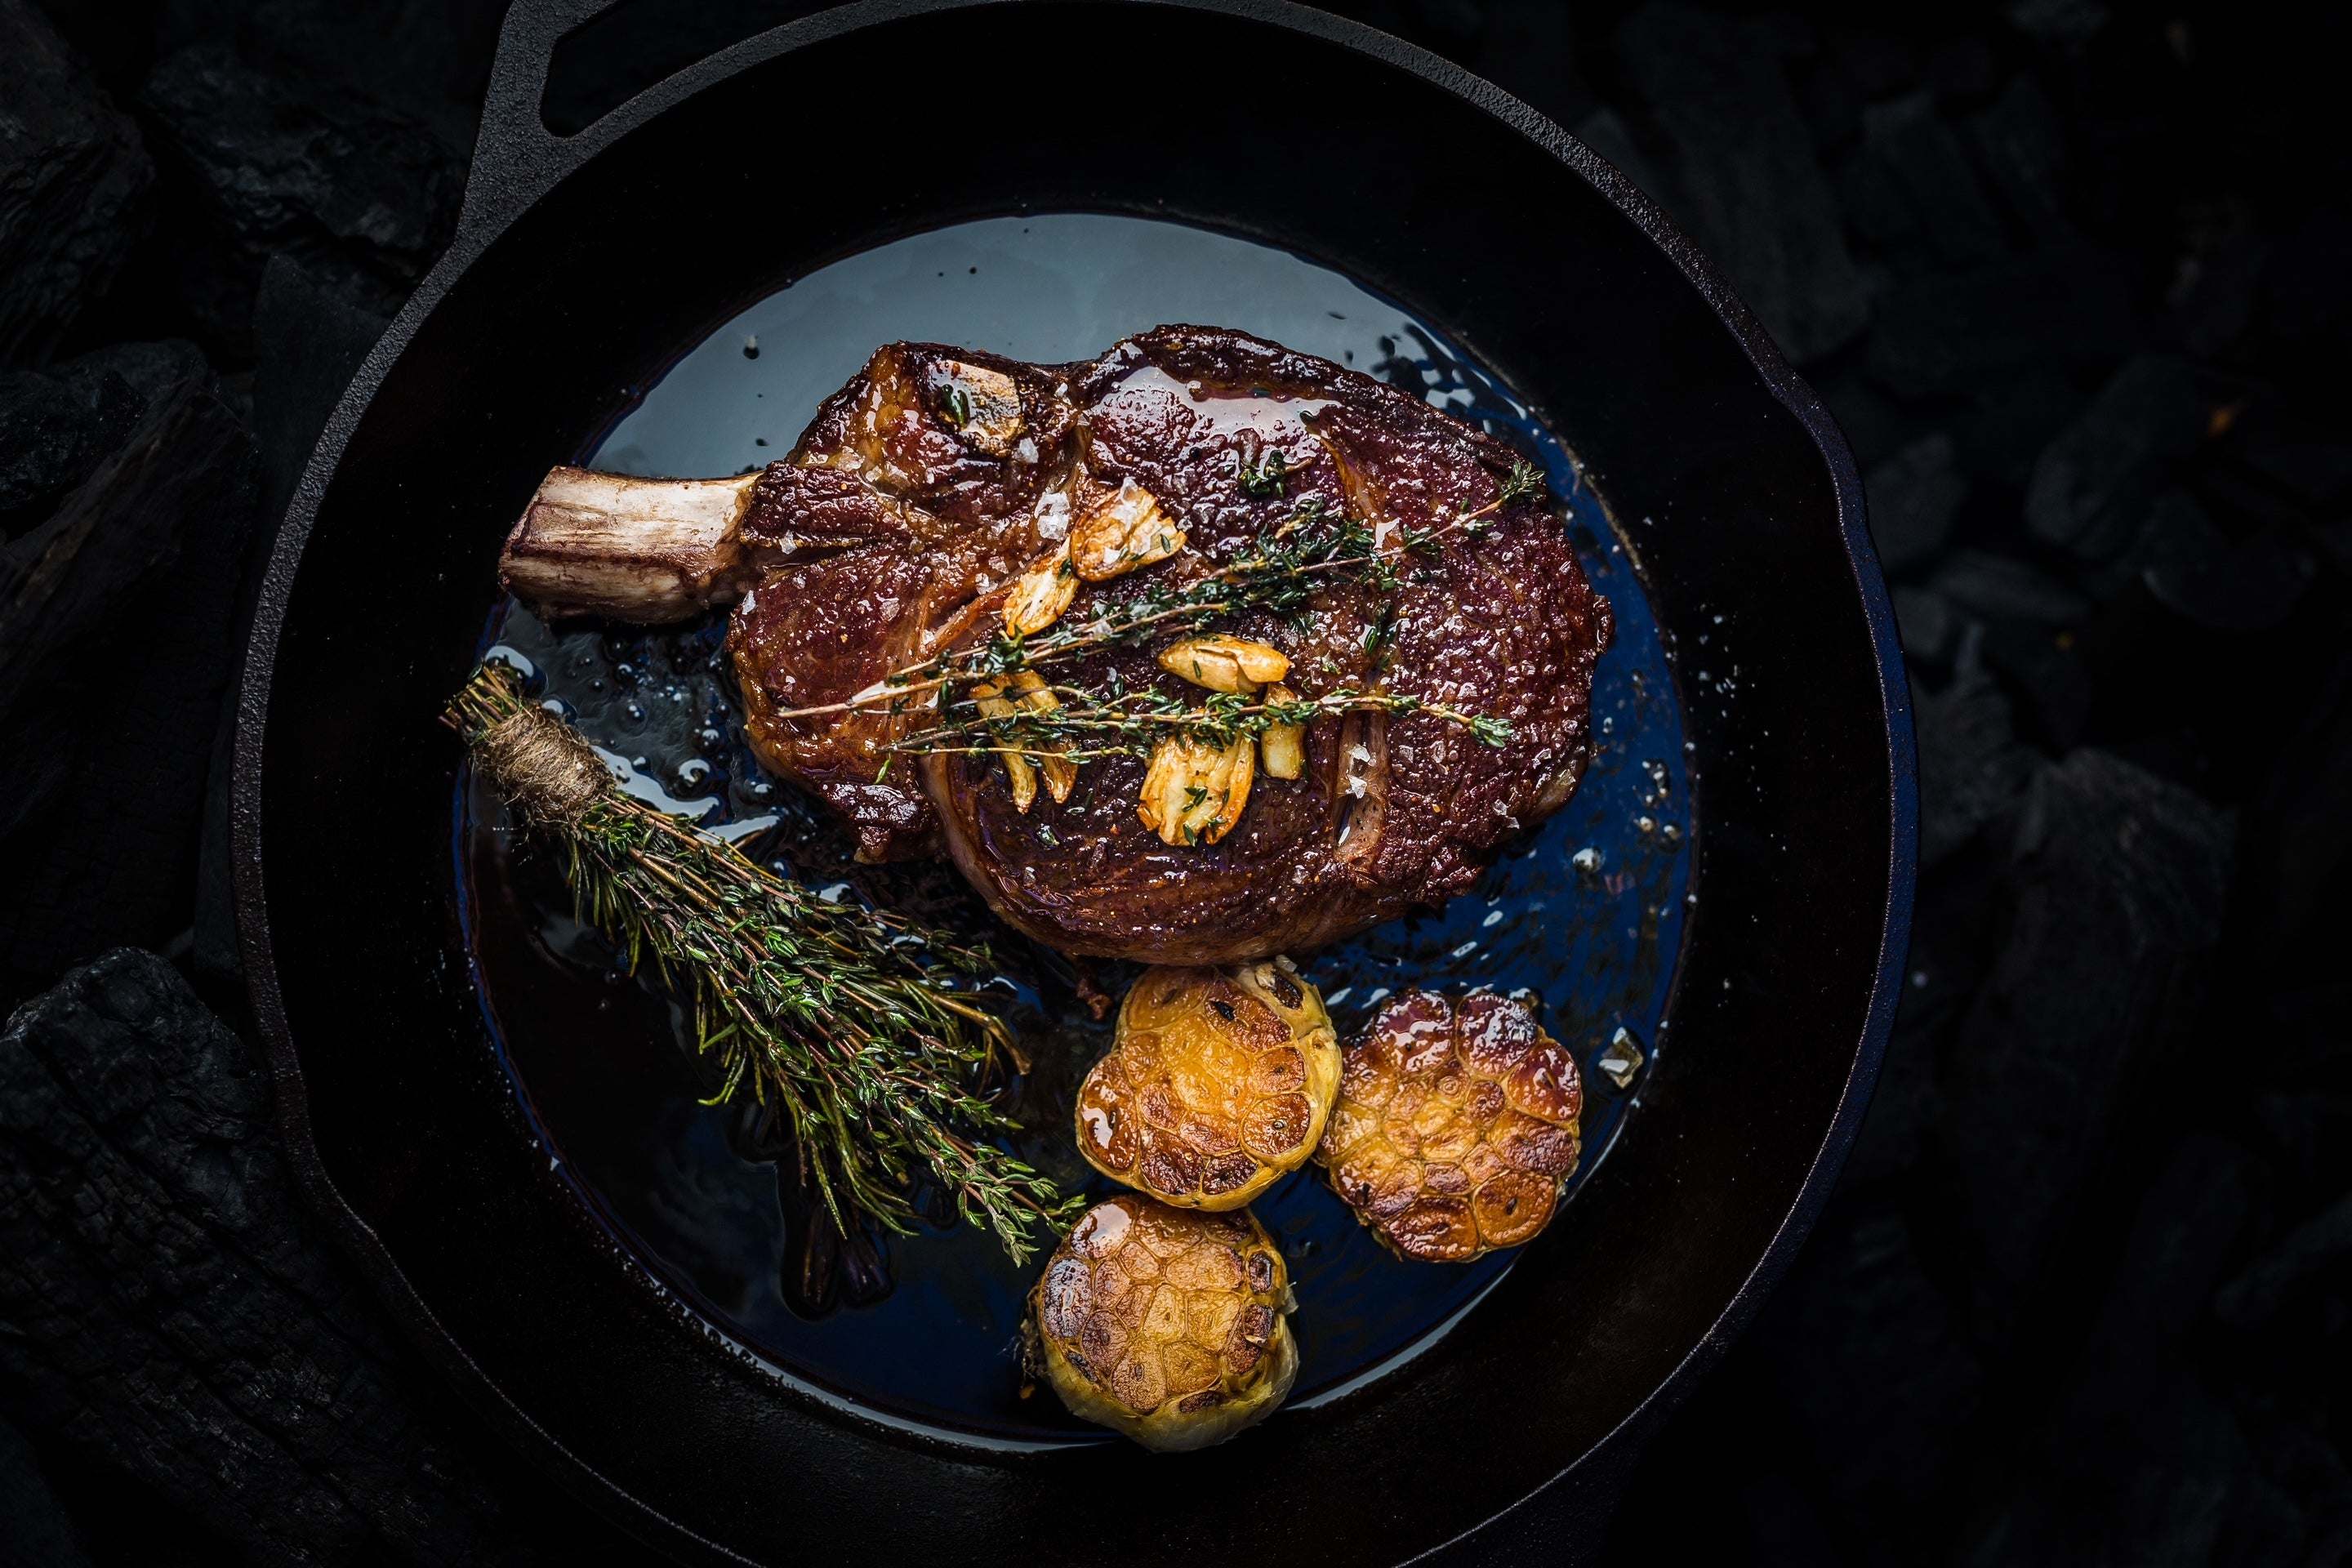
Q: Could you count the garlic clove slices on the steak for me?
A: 7